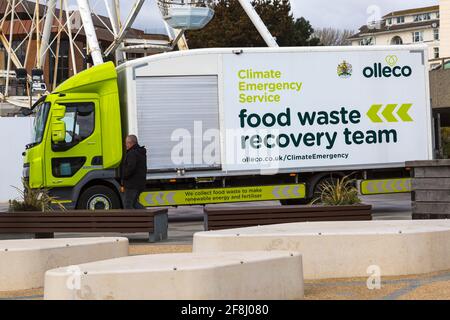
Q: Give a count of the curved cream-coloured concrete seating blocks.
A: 3